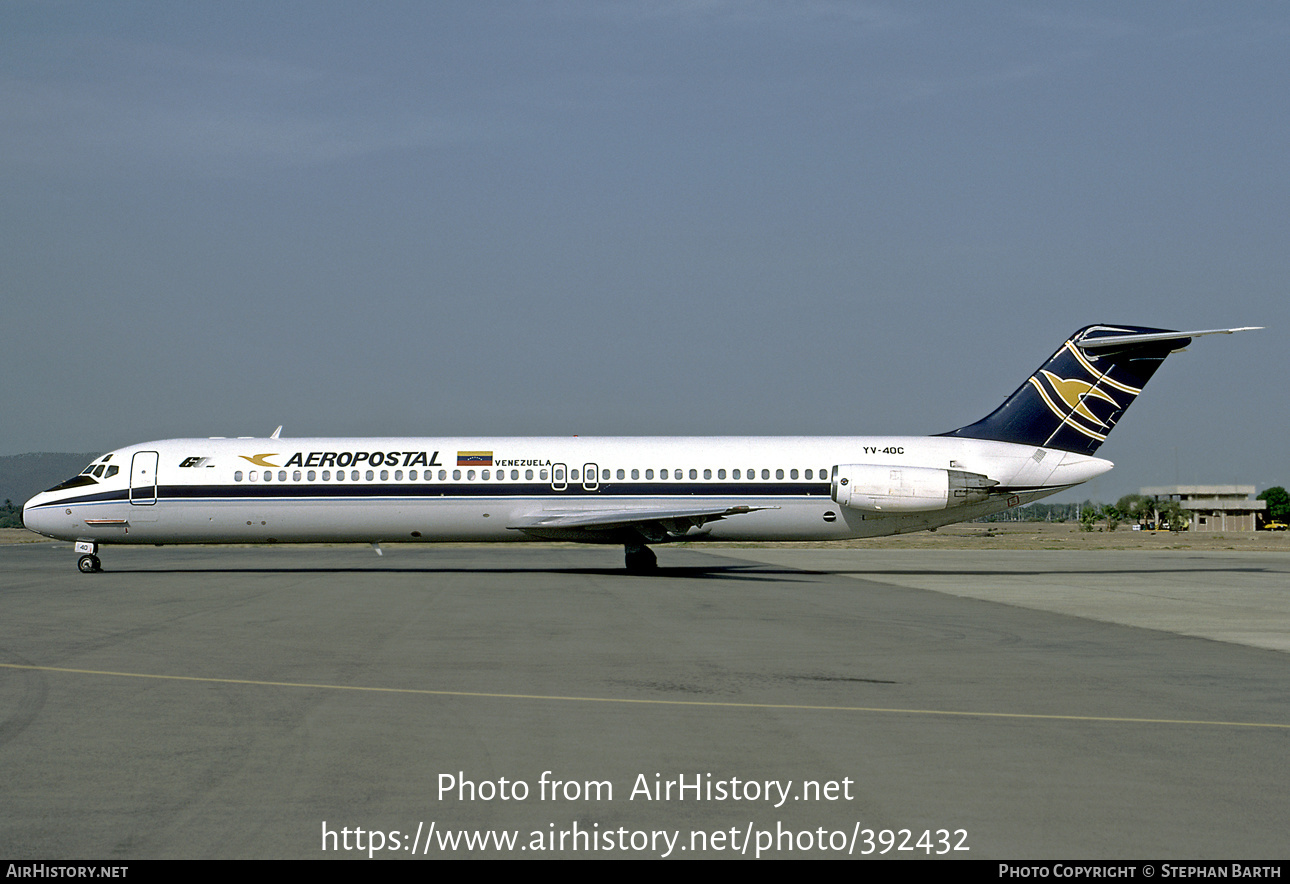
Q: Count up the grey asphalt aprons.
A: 1